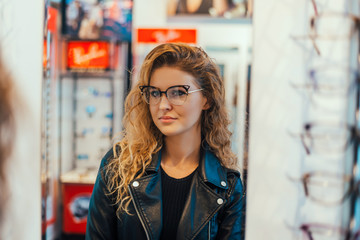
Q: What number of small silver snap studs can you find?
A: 3